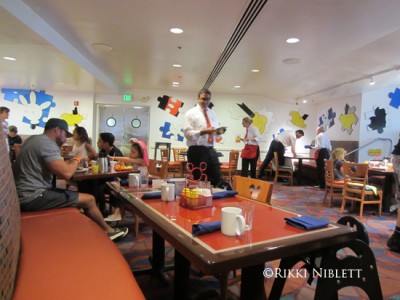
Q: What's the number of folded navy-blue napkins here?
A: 5